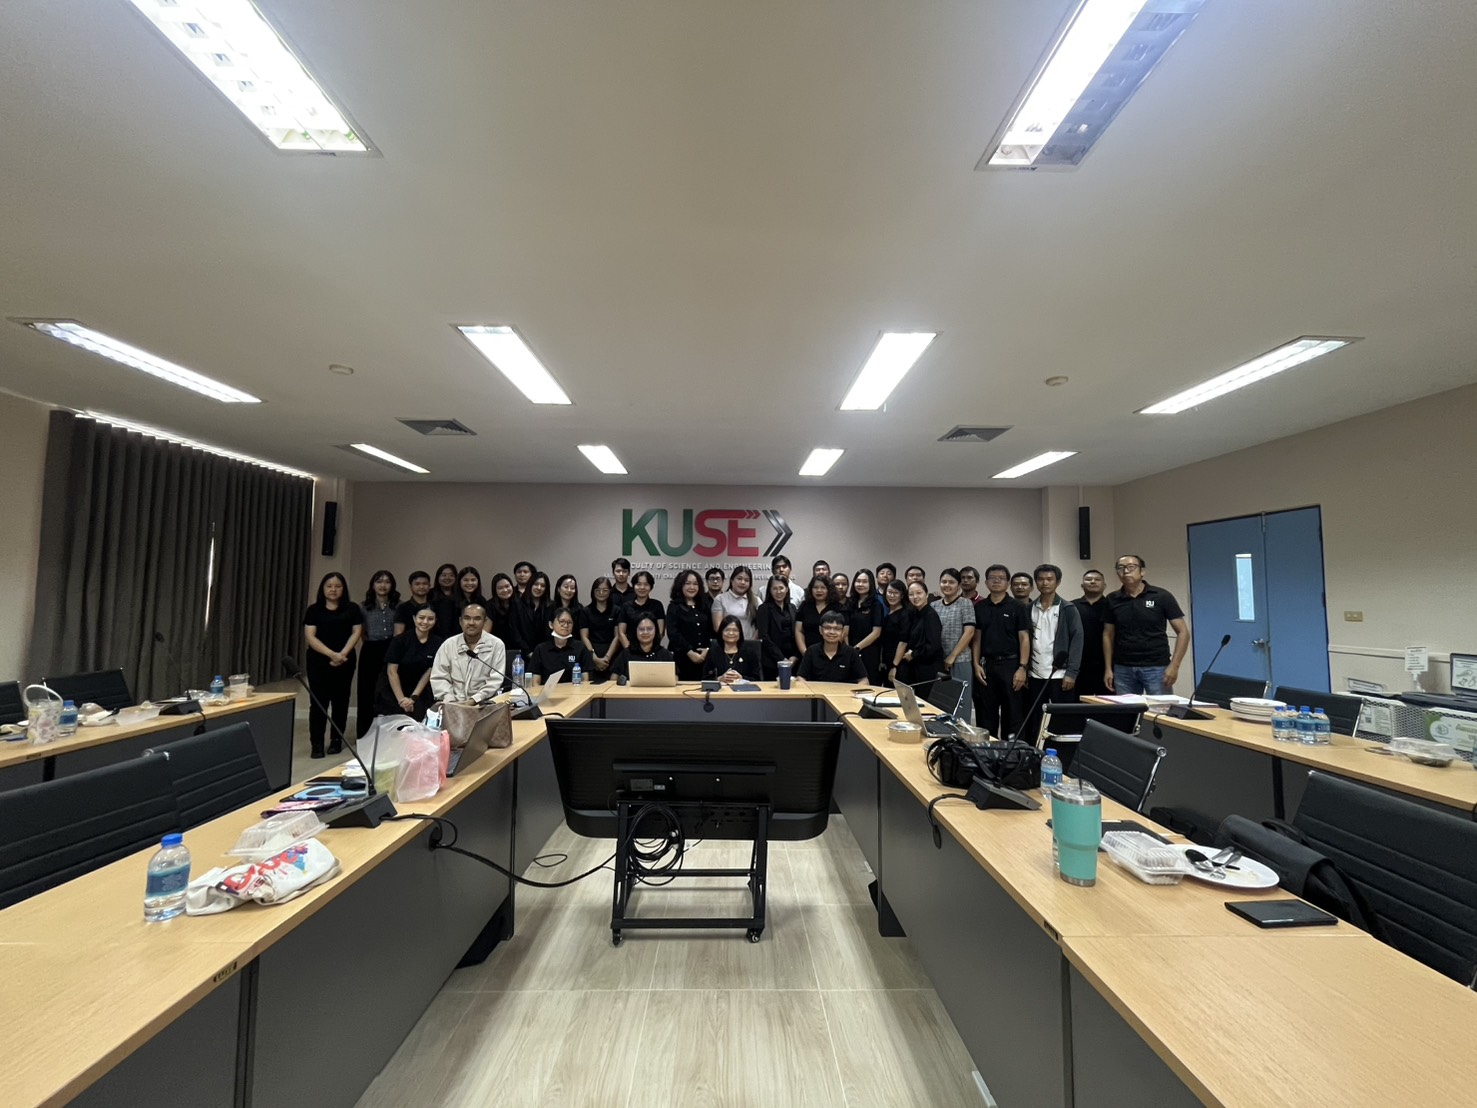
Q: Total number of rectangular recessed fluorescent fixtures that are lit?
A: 10